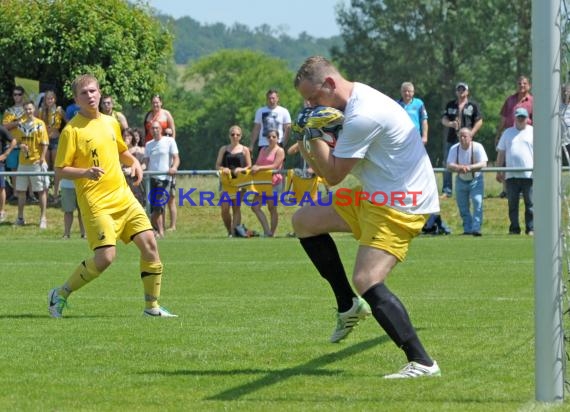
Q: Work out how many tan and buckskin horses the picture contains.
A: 0